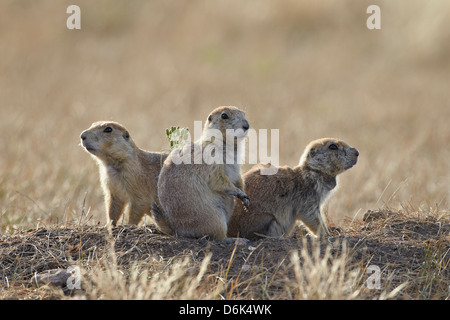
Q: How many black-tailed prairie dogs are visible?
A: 3